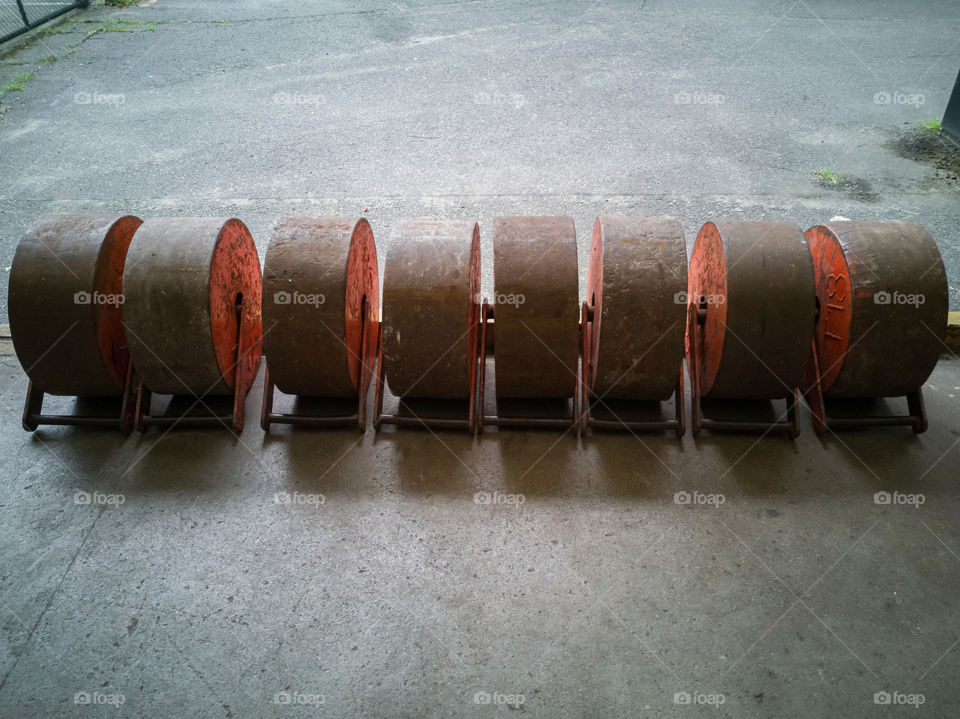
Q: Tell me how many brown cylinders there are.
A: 8